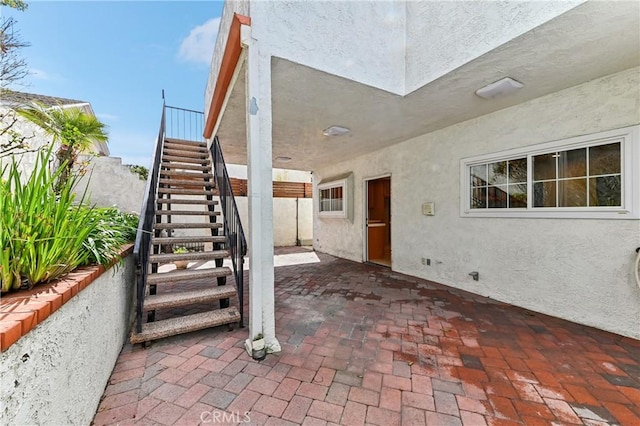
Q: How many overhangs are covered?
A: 1